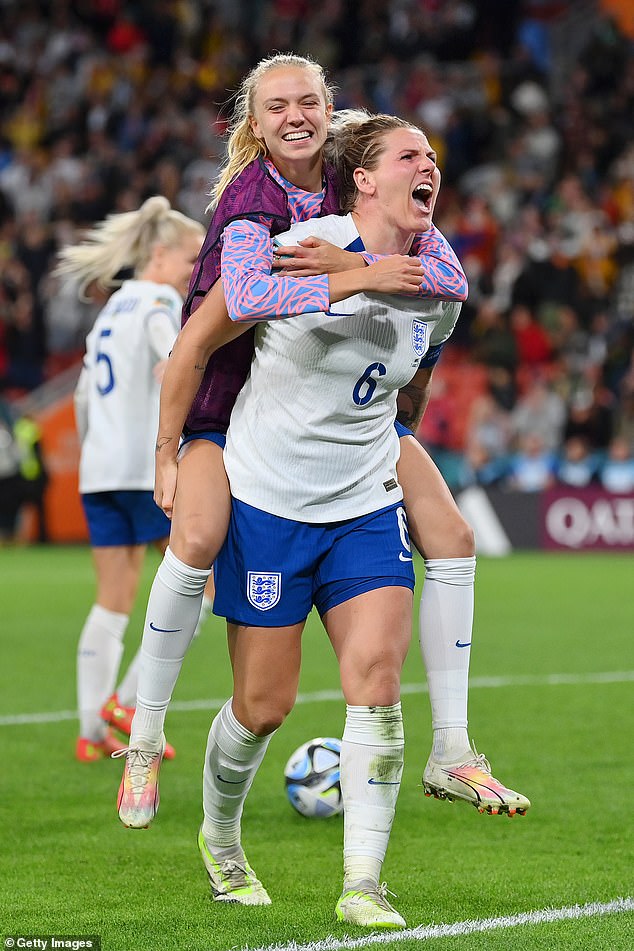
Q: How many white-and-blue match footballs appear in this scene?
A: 1